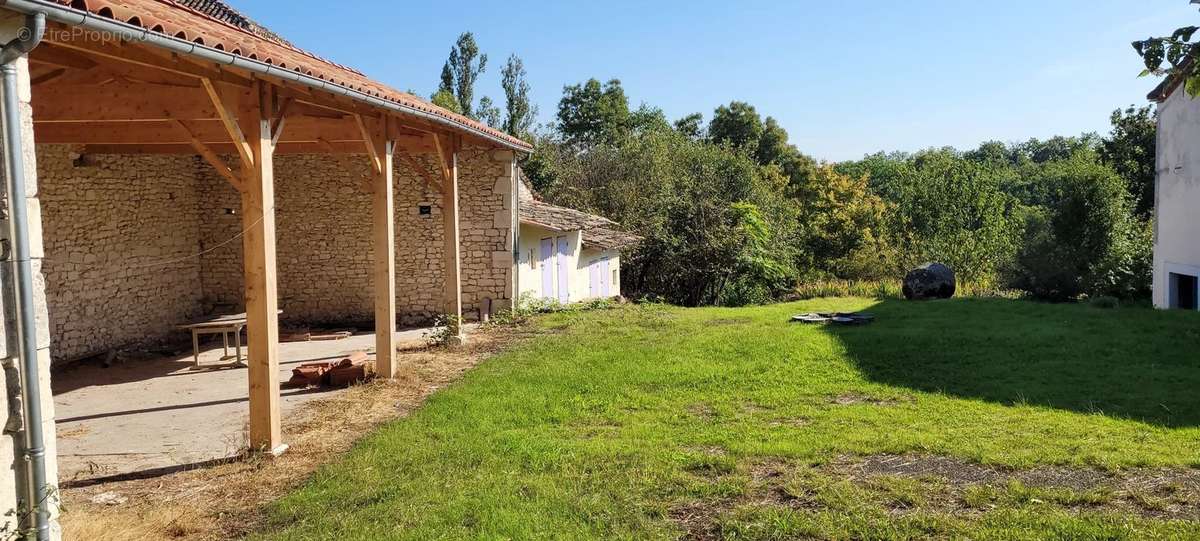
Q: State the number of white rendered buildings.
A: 2